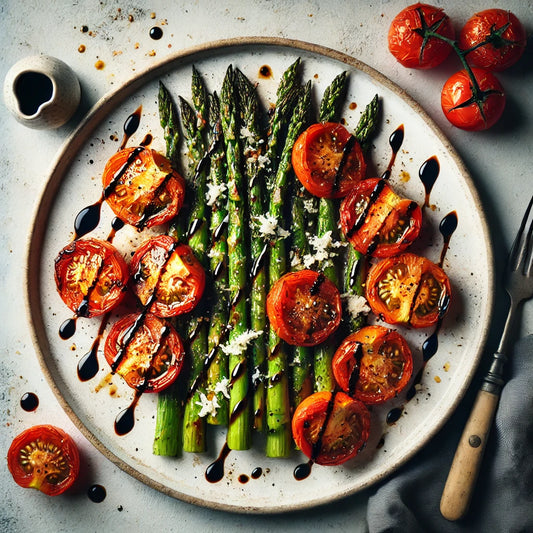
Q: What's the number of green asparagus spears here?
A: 10